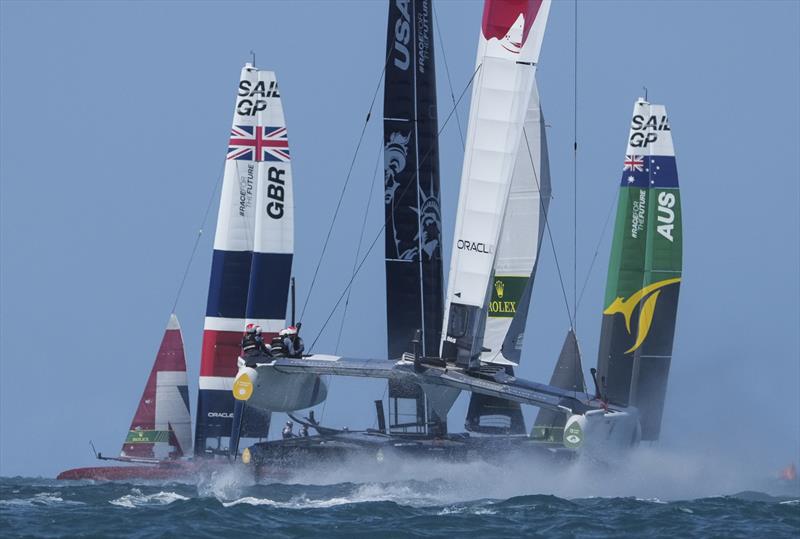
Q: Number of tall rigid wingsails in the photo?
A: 4